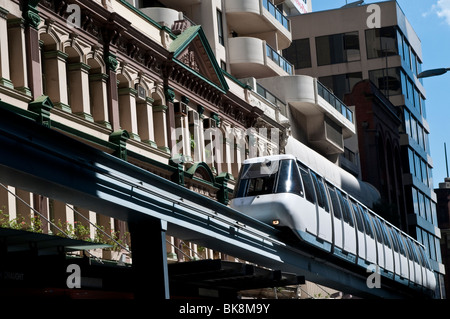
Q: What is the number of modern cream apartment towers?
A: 1